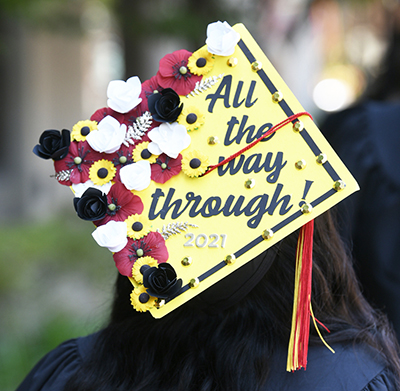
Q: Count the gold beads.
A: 15